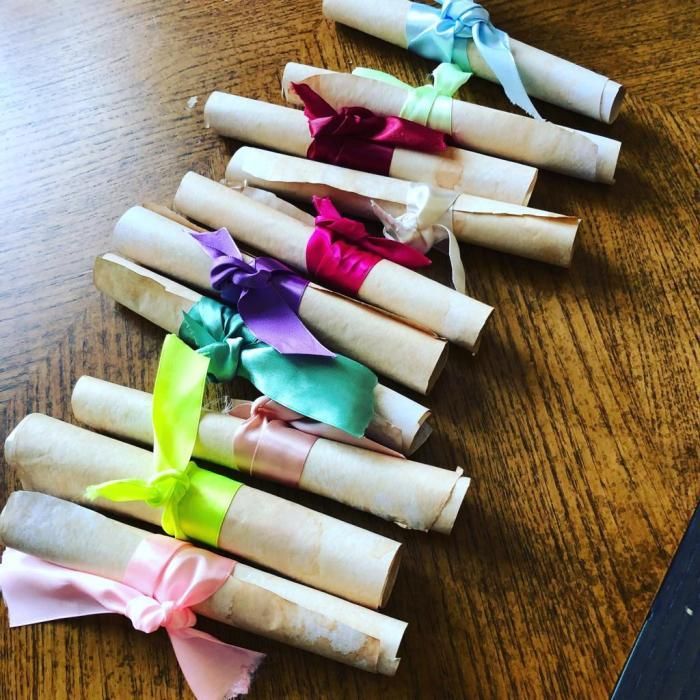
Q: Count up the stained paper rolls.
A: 10